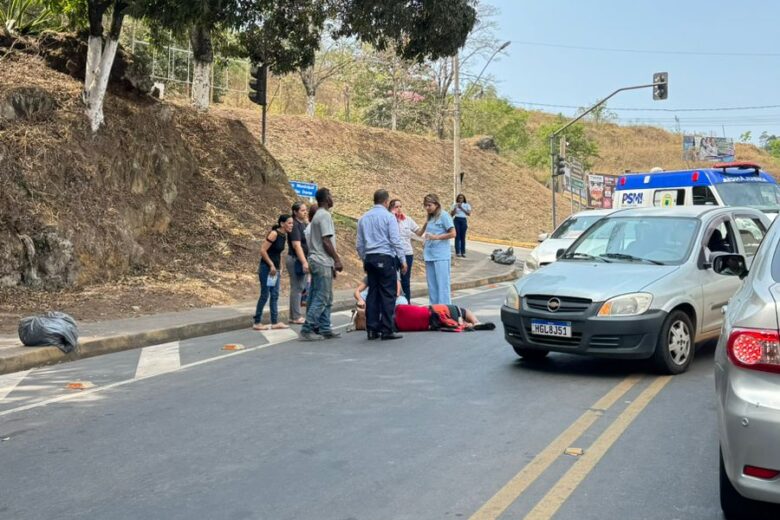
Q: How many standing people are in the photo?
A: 8